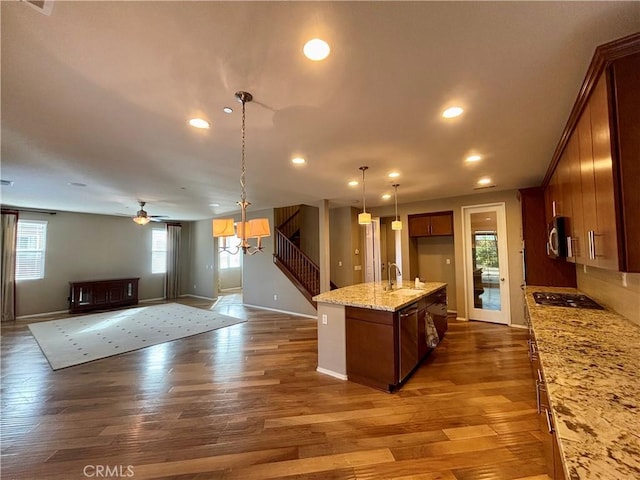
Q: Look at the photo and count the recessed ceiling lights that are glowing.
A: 9